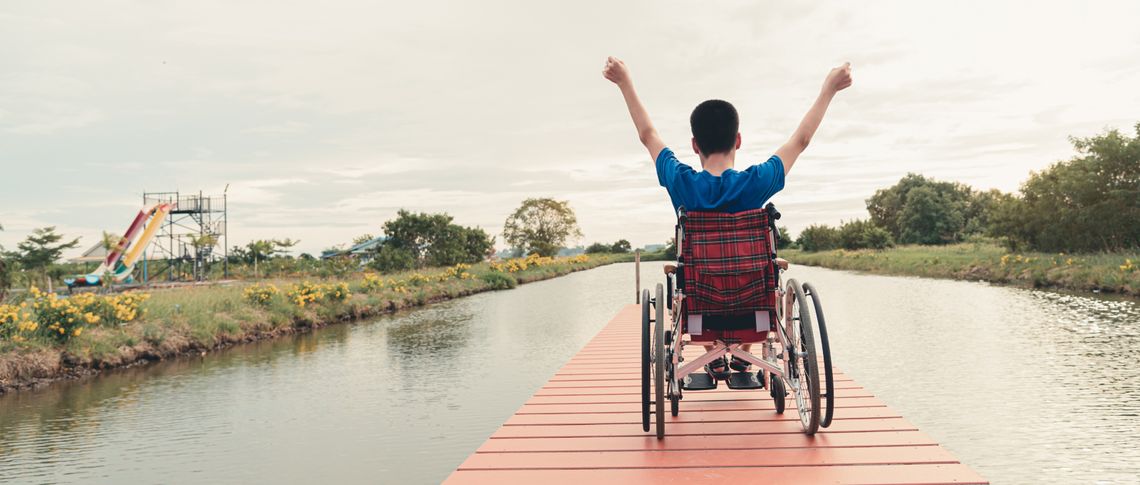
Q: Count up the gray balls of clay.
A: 0